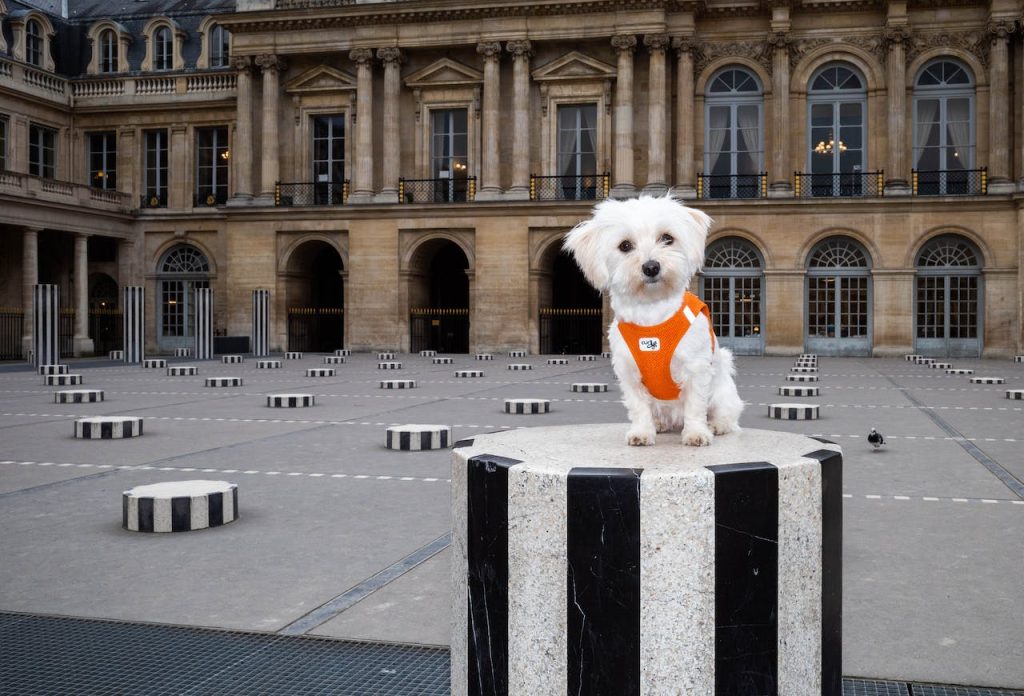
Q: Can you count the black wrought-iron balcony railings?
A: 6